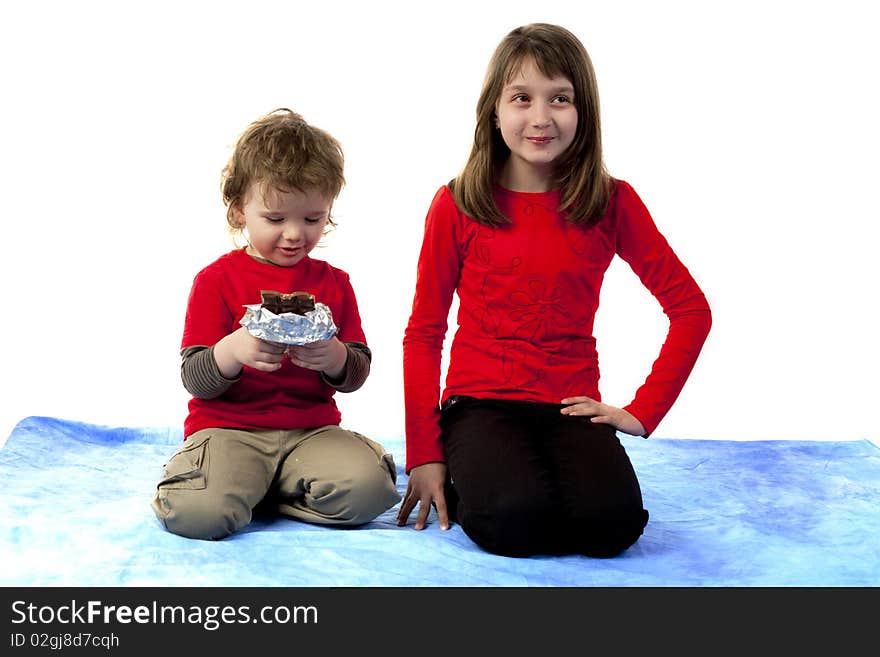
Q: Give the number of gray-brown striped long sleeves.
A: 2